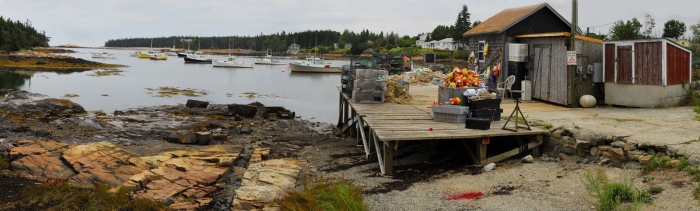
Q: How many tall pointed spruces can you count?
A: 2